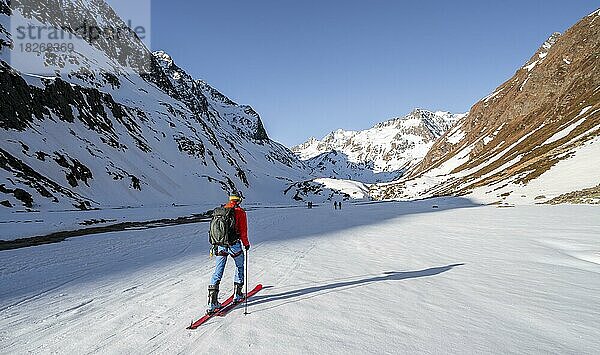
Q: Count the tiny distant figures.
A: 4